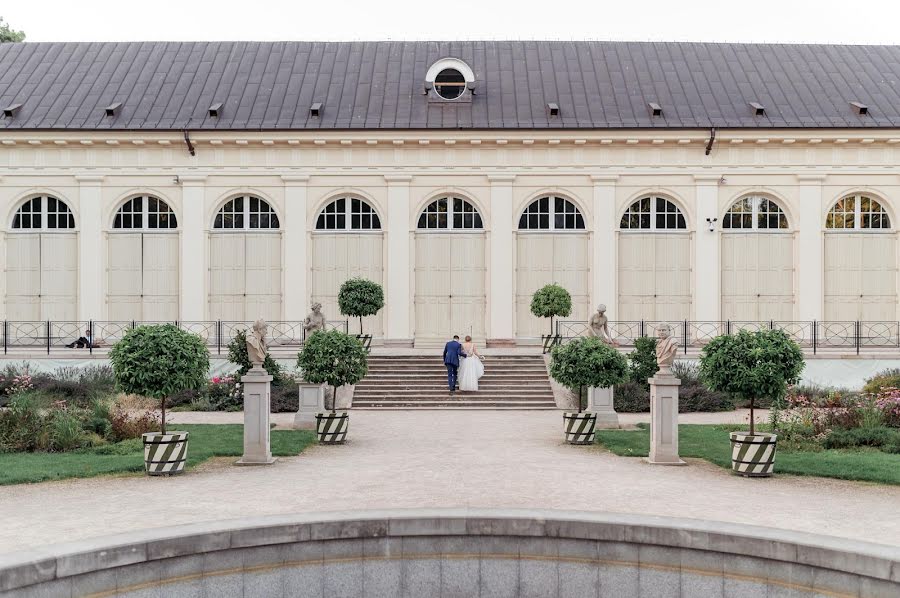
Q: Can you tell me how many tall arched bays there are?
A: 9